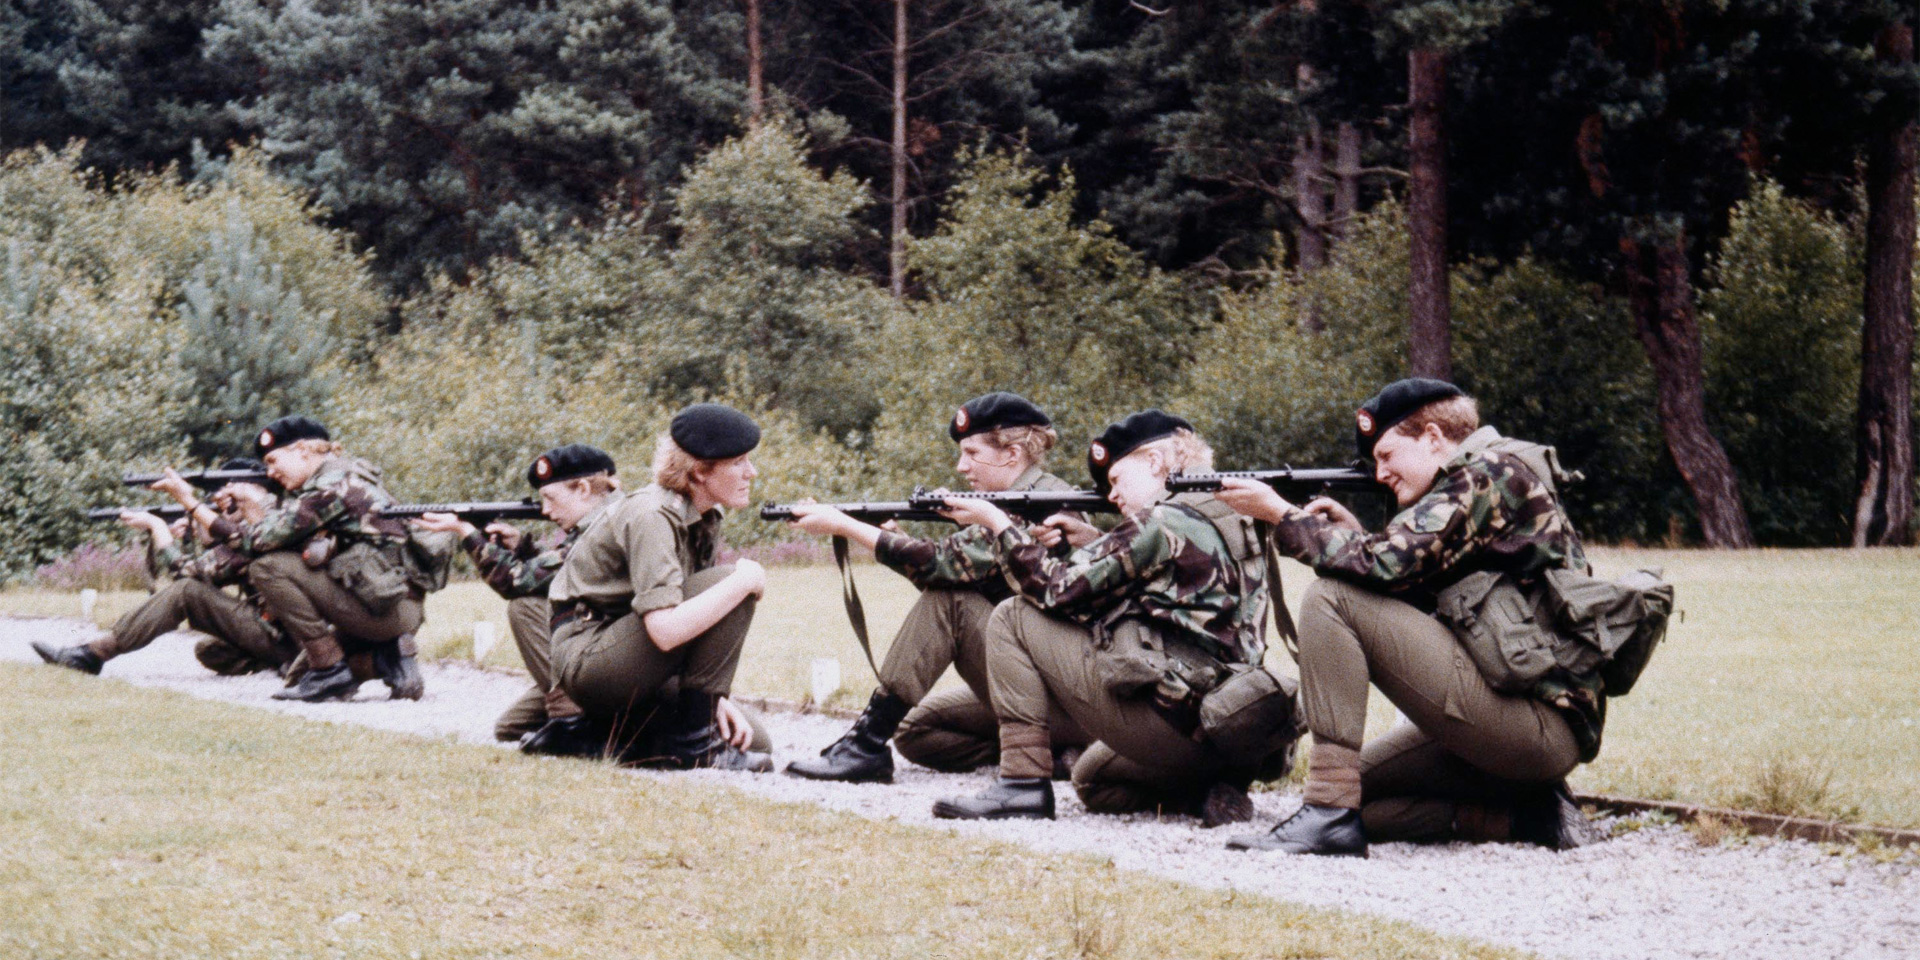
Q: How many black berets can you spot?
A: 7